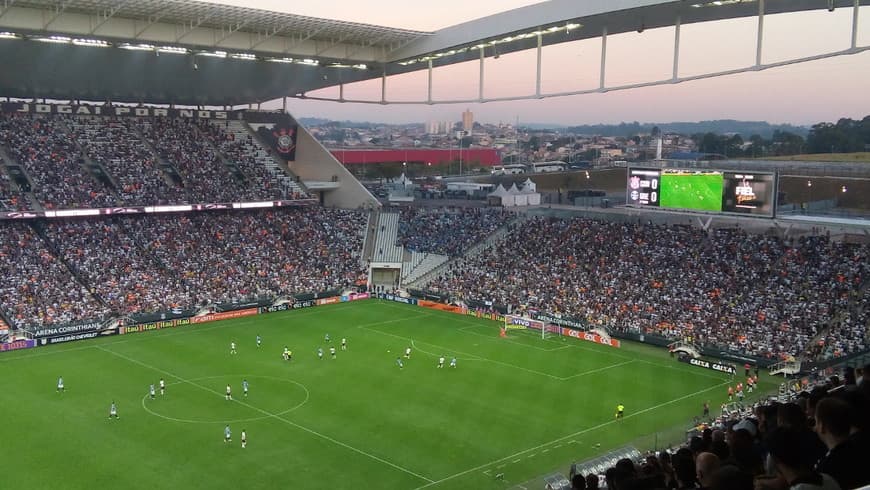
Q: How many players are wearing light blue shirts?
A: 10